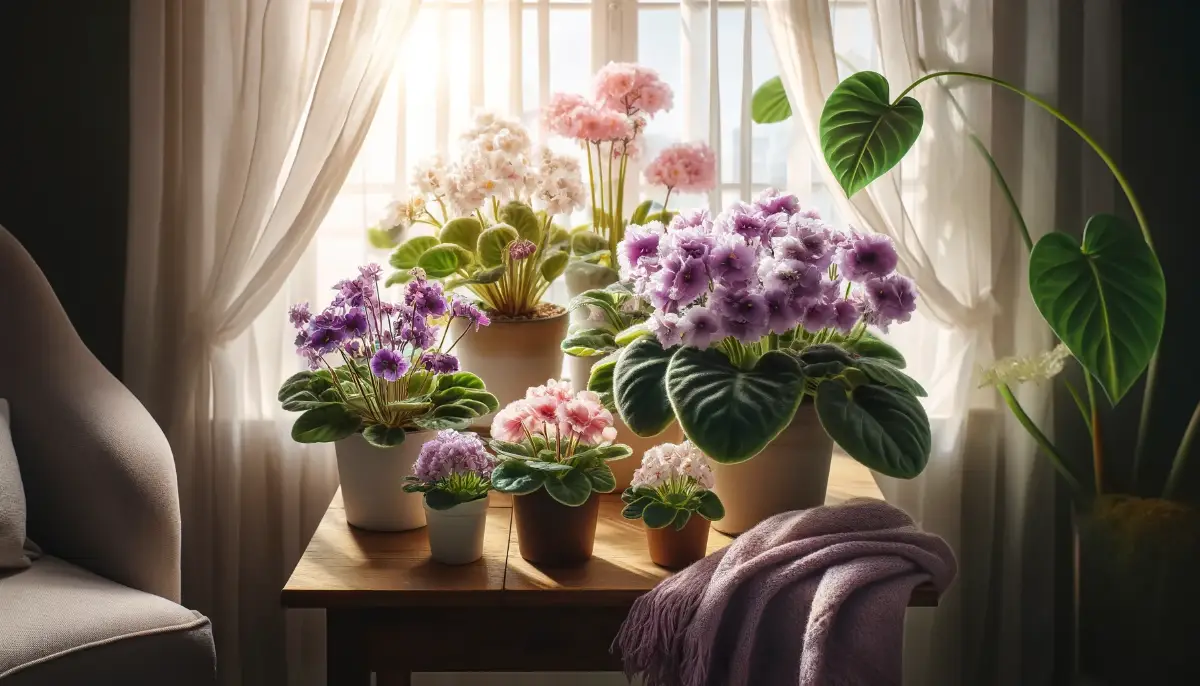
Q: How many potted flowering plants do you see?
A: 7